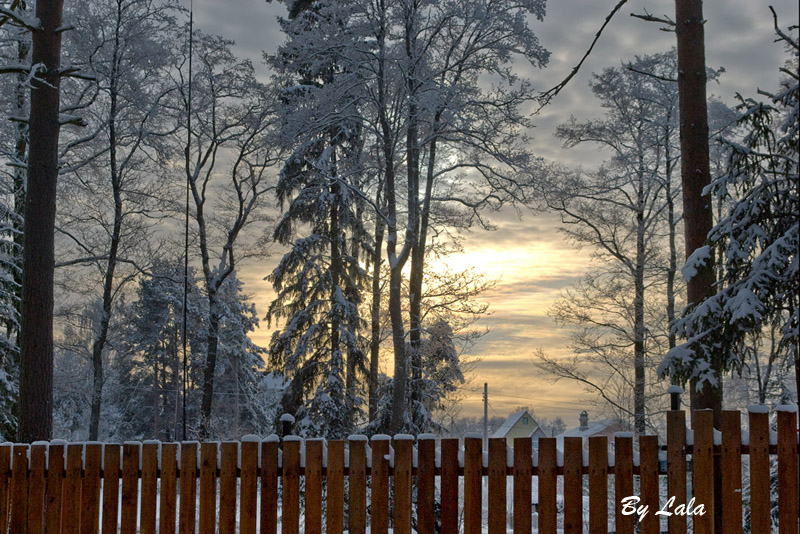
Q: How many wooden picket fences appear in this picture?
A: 1